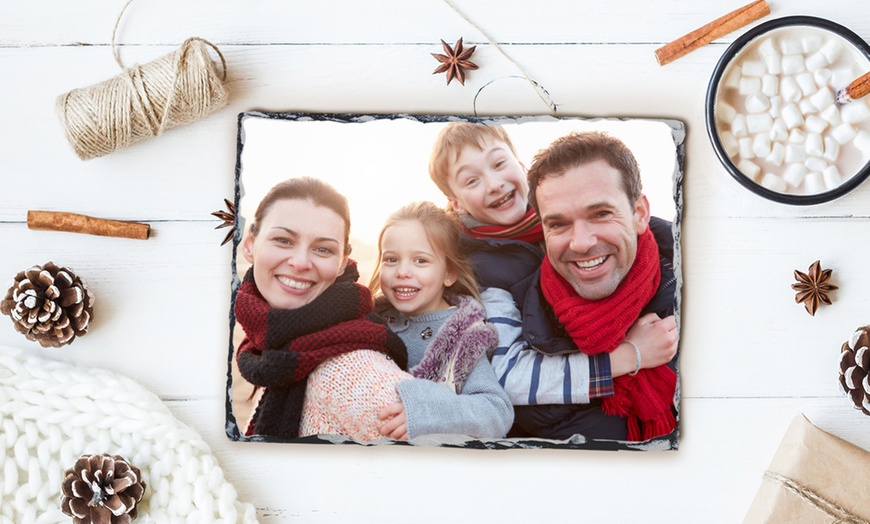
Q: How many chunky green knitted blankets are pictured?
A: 0